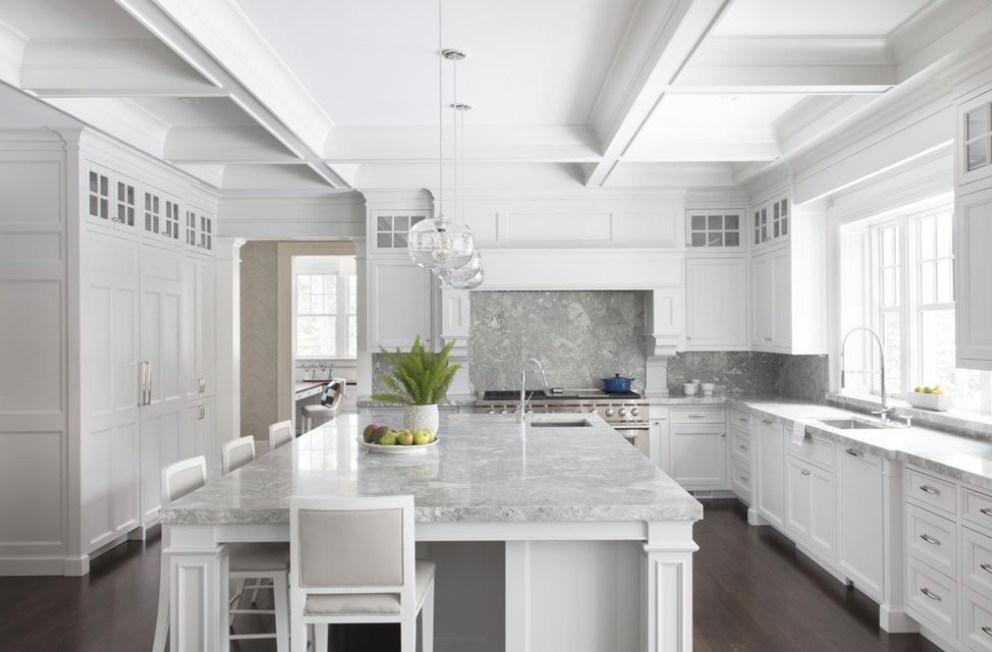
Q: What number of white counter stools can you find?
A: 4